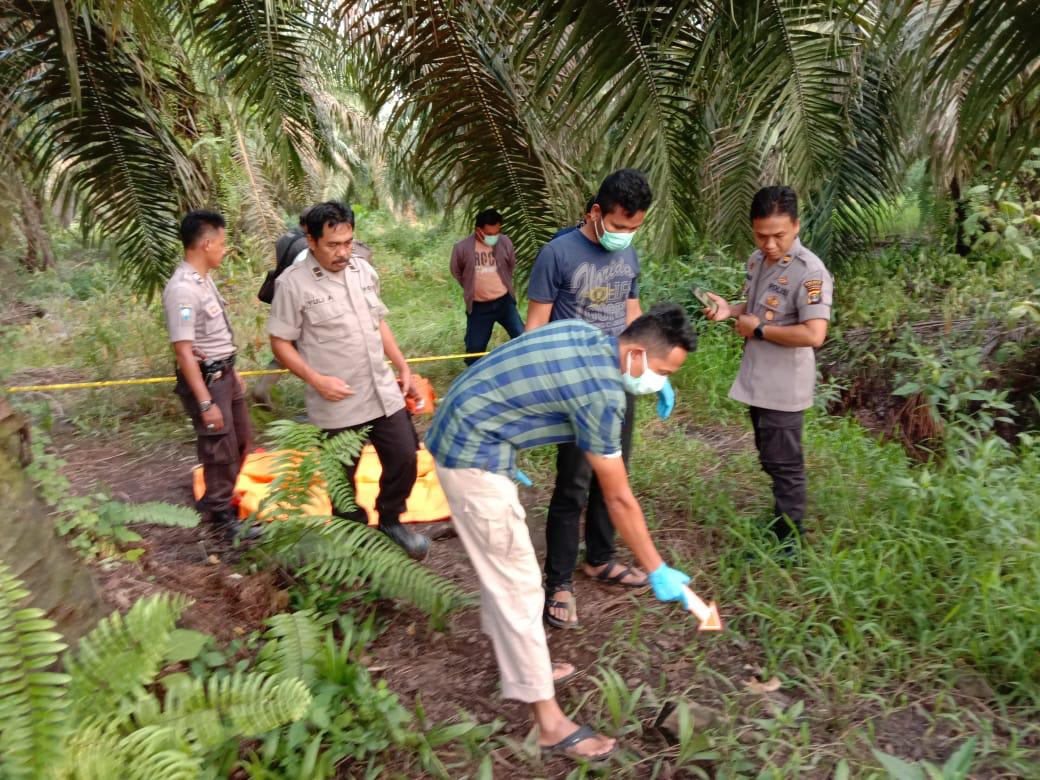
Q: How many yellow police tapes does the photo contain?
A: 1